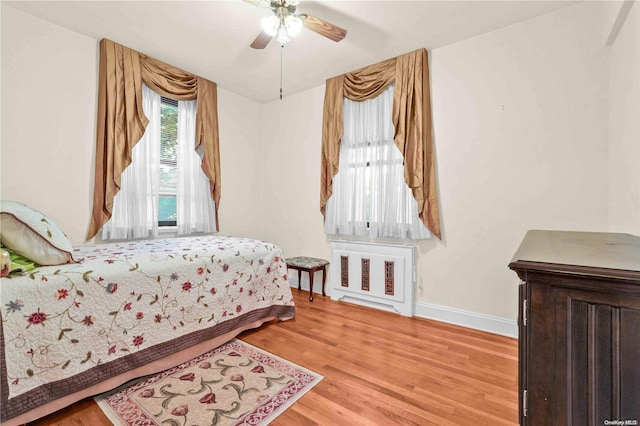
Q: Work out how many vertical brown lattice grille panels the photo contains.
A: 3